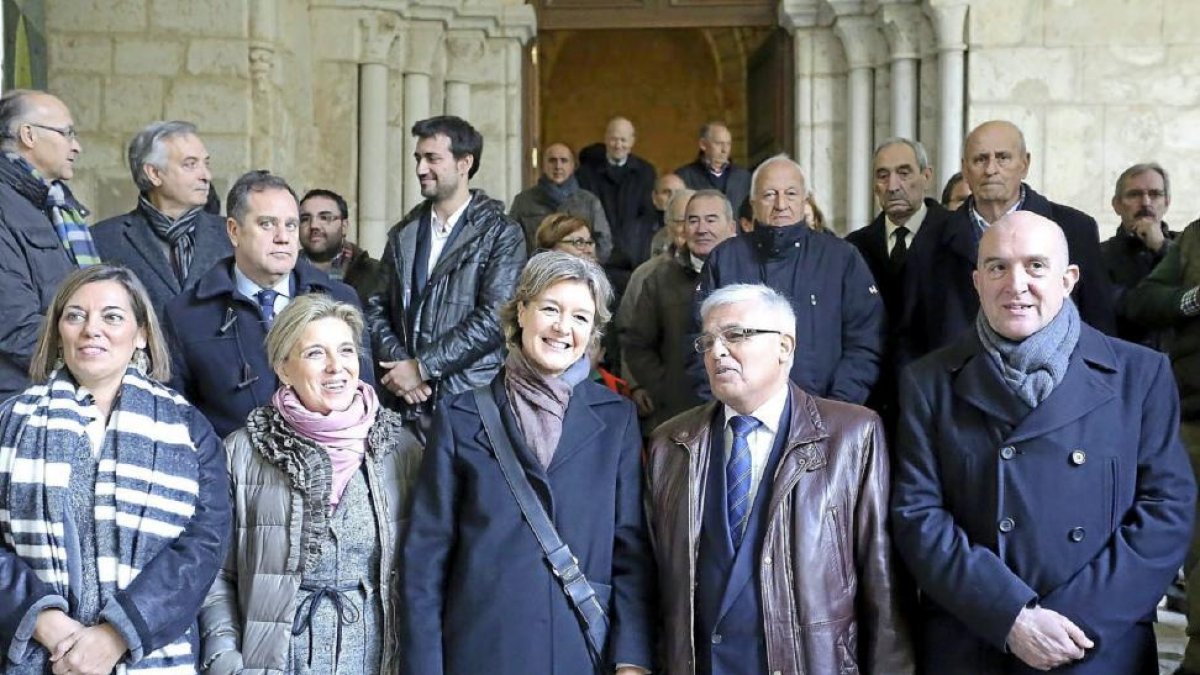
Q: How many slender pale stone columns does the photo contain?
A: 6